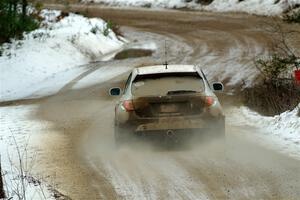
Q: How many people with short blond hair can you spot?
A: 0